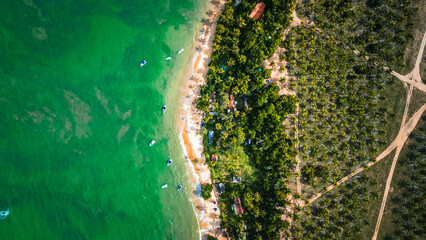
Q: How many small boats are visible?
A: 8